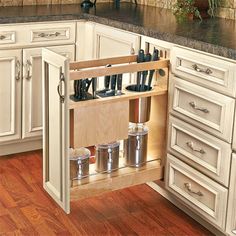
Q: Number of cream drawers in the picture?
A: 6